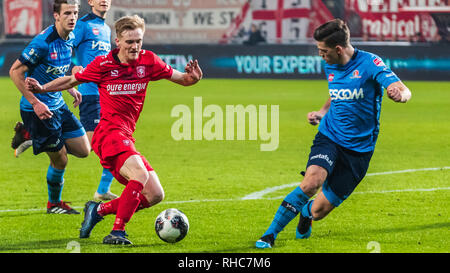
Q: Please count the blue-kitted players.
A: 3